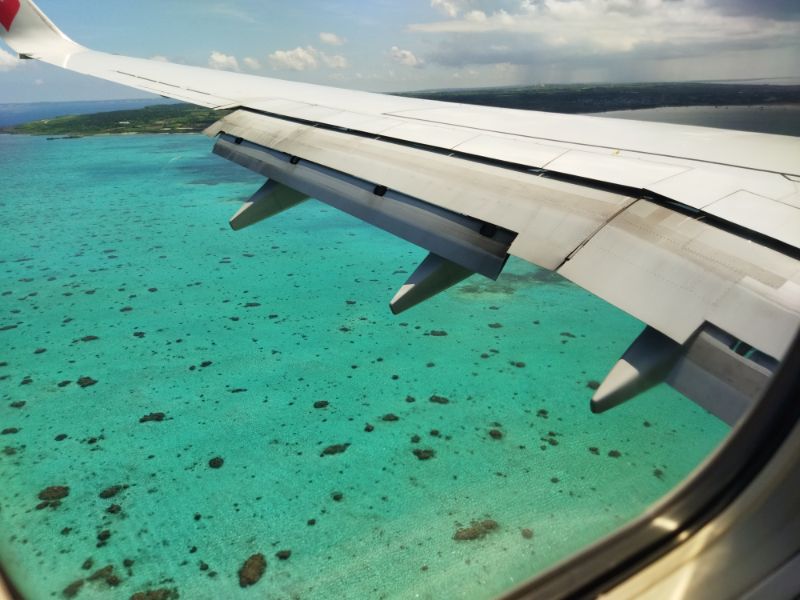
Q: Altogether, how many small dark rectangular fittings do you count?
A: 4